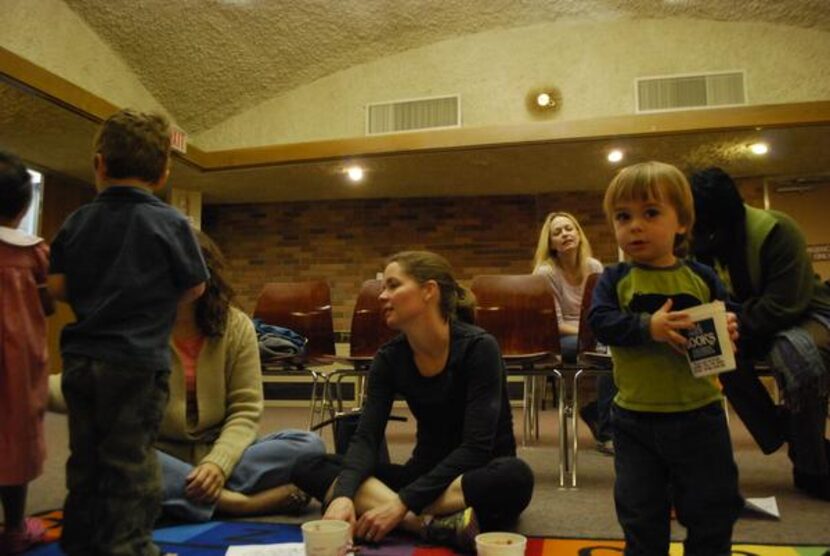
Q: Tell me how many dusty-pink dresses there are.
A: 1